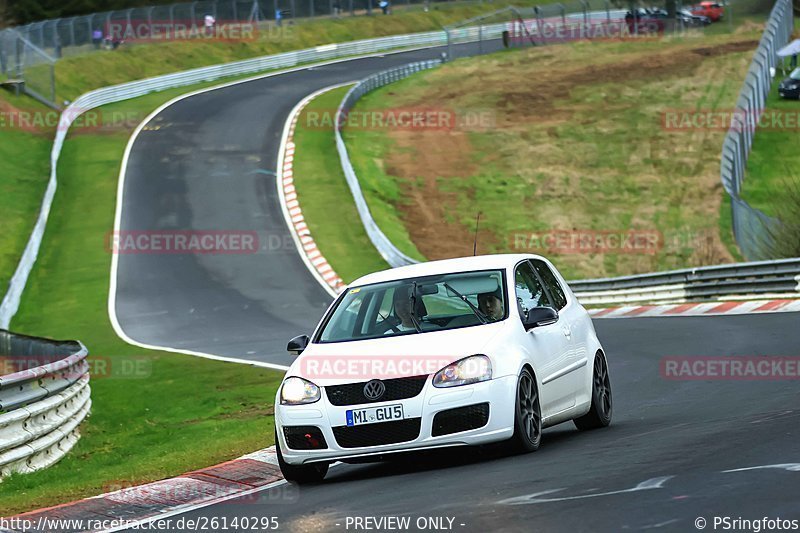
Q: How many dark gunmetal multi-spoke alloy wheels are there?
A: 2